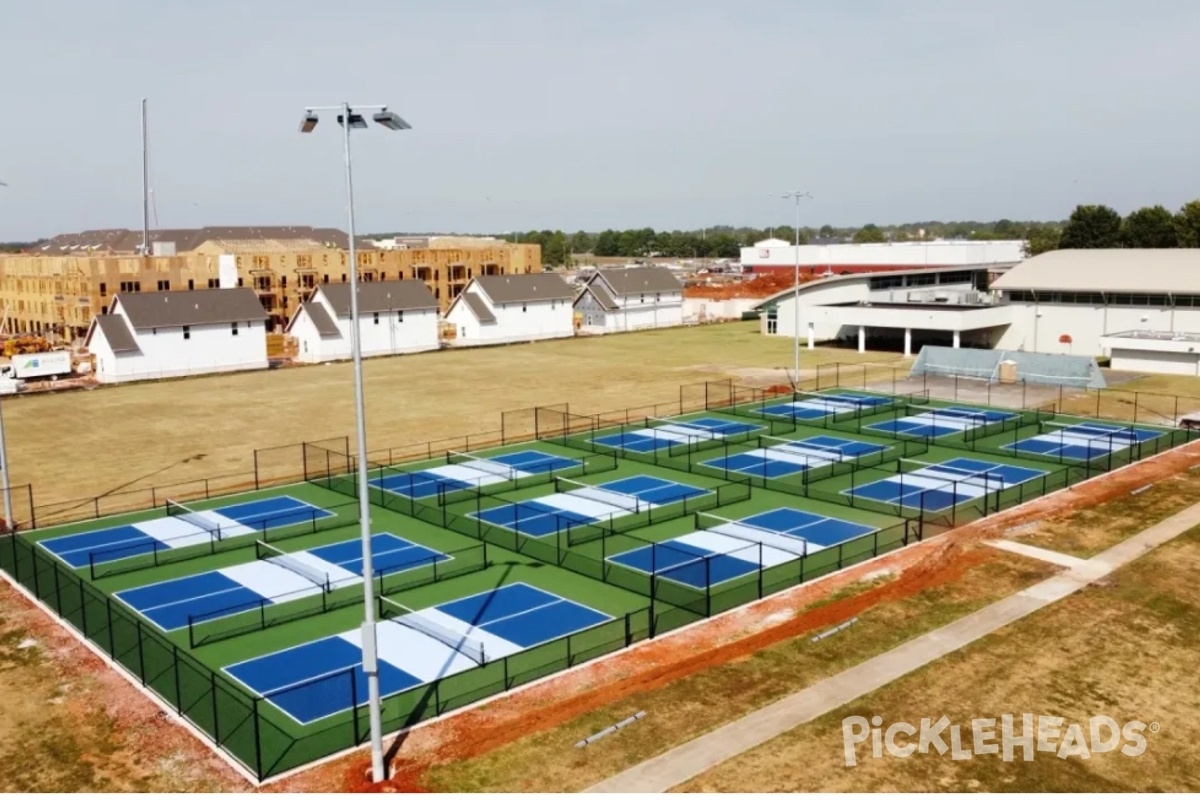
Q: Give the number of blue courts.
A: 12